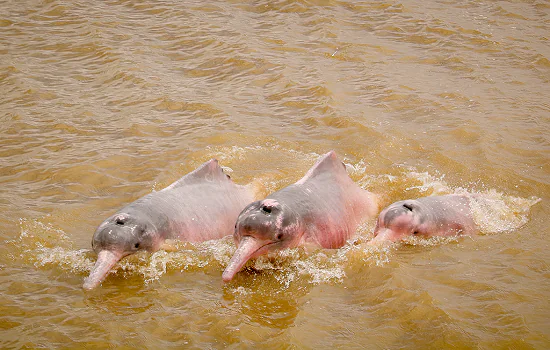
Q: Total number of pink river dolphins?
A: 3